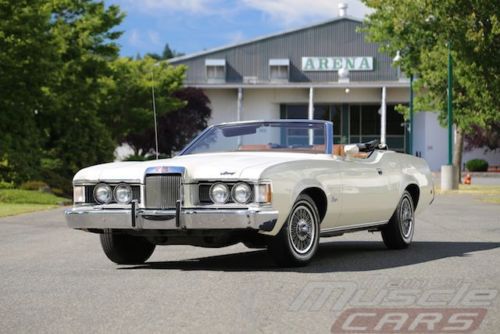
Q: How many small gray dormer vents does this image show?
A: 2